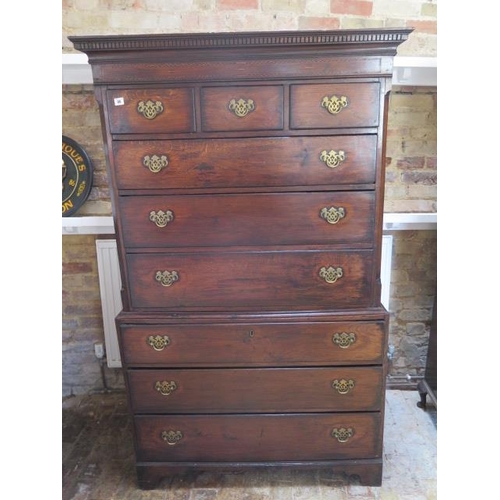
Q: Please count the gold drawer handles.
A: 15